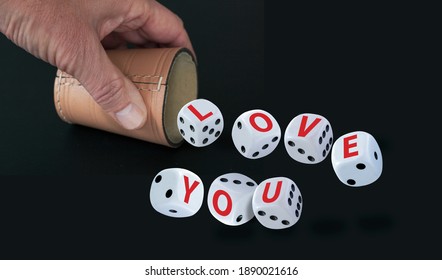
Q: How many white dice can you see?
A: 7